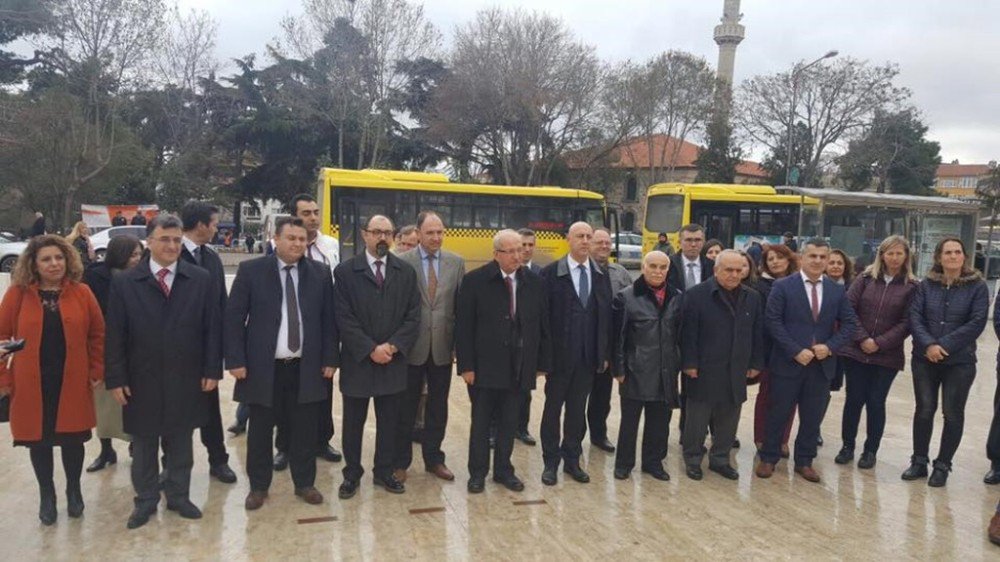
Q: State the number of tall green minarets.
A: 0